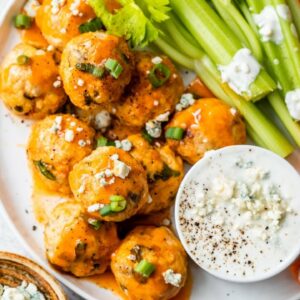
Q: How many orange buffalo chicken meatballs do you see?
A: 10